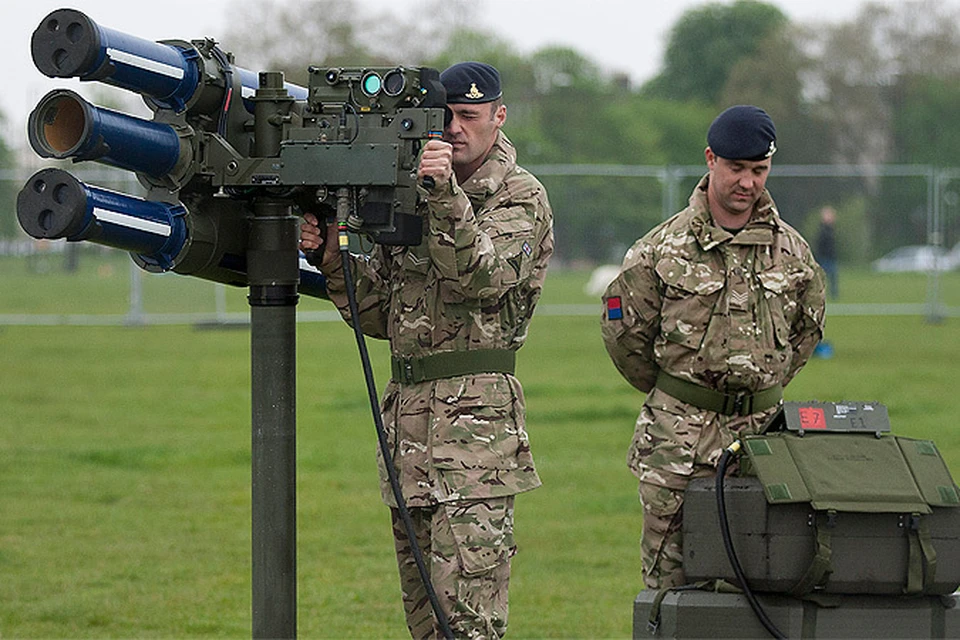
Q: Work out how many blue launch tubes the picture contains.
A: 3